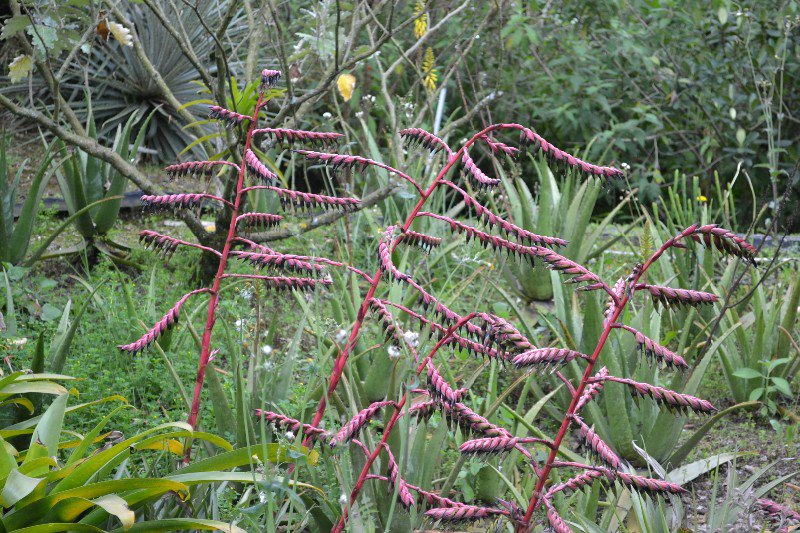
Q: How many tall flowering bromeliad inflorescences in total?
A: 4